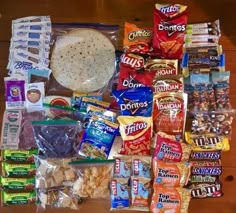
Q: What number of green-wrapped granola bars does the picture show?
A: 4